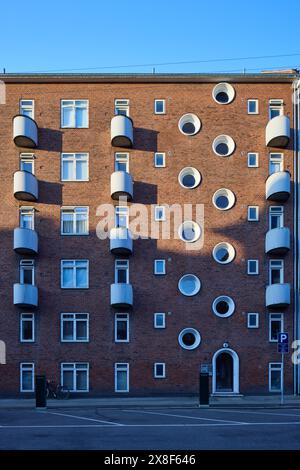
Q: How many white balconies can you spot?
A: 12